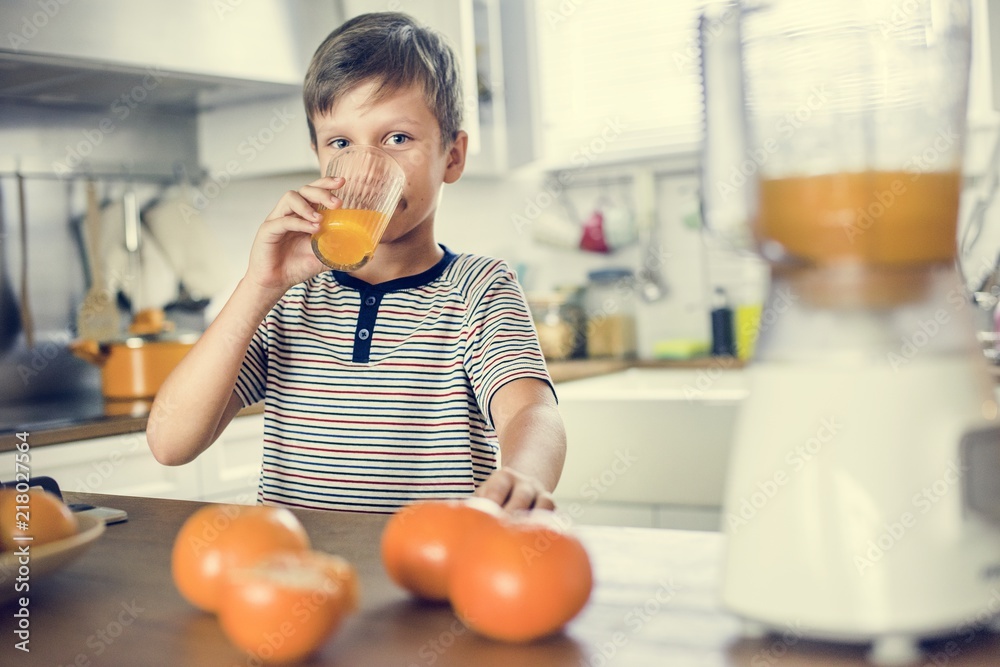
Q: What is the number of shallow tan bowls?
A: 1